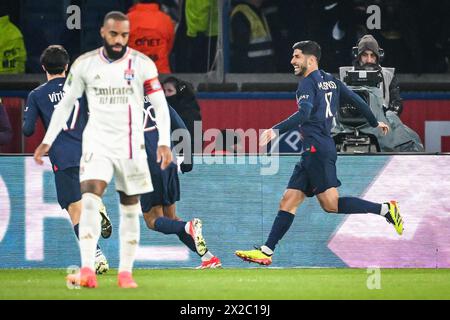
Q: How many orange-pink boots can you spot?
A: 2